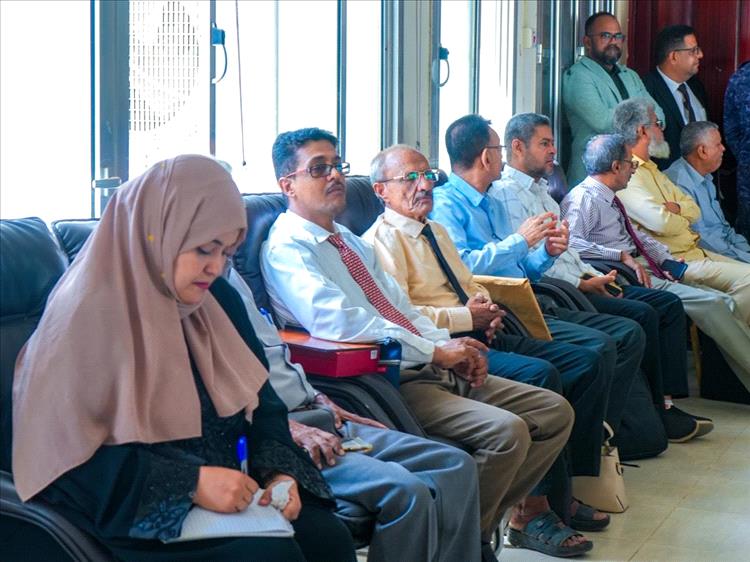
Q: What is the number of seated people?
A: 9